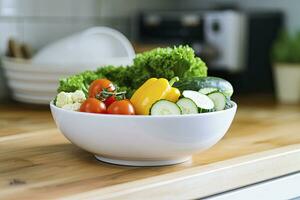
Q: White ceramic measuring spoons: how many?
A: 0